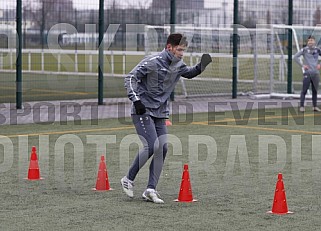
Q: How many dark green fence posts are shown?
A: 5